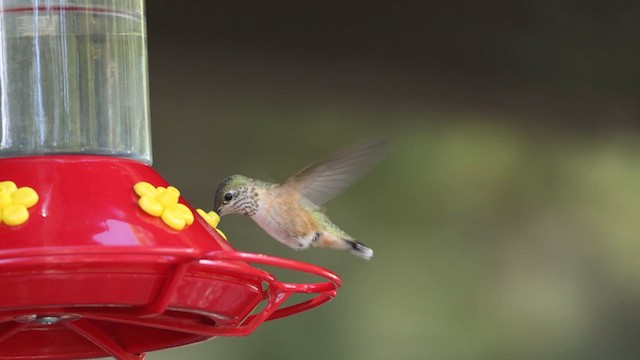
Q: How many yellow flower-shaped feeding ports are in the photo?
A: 3